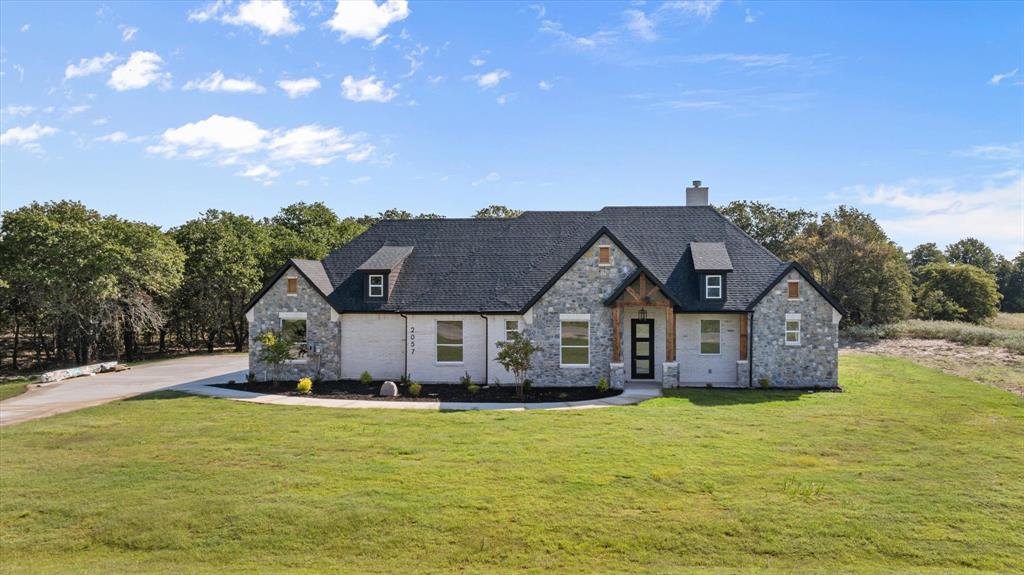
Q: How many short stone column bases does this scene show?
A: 3